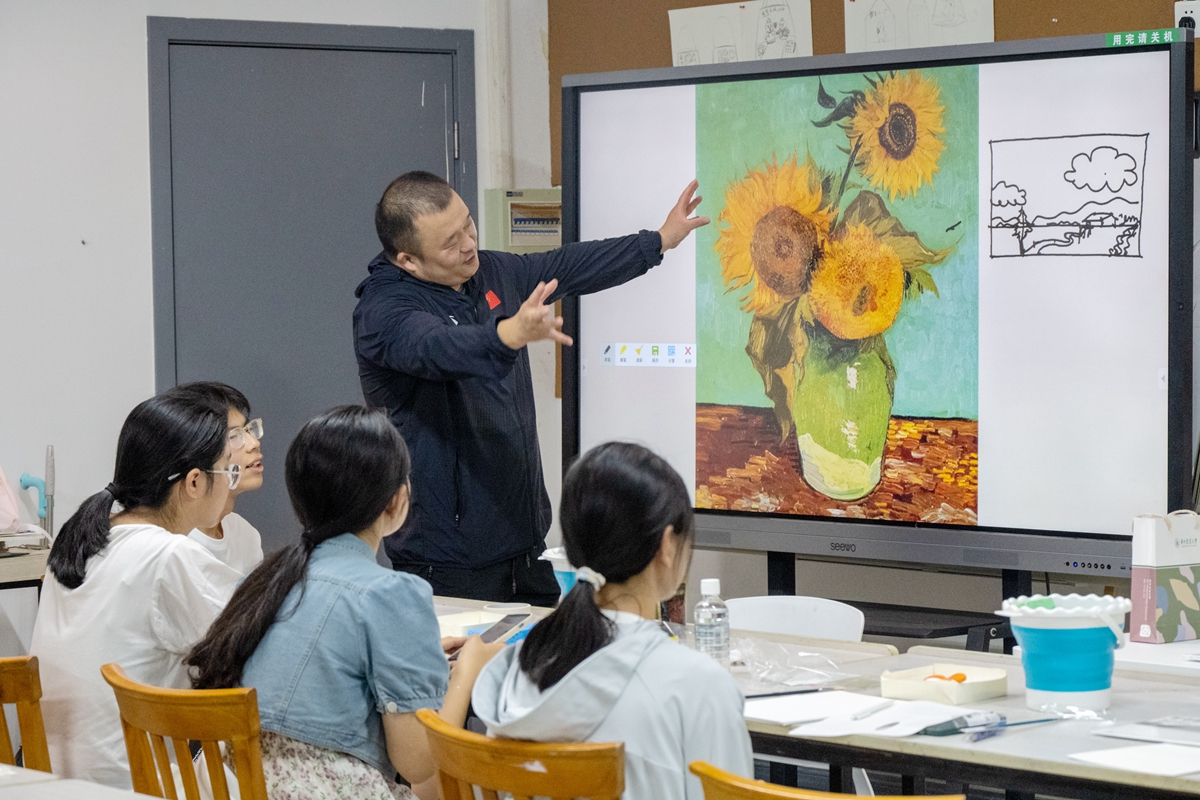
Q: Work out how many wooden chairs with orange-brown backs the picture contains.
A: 4